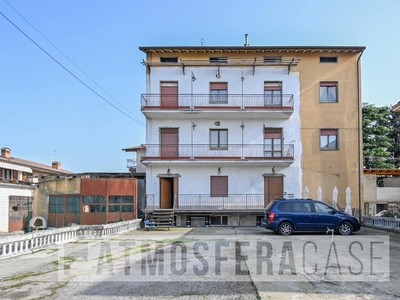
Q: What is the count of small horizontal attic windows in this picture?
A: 4